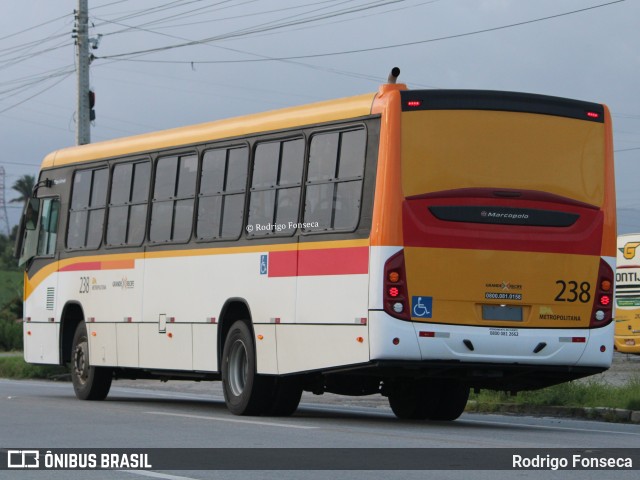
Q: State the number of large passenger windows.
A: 6